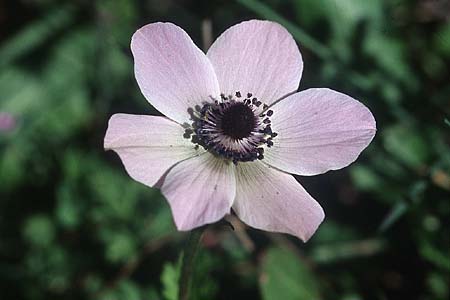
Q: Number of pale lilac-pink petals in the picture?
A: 6